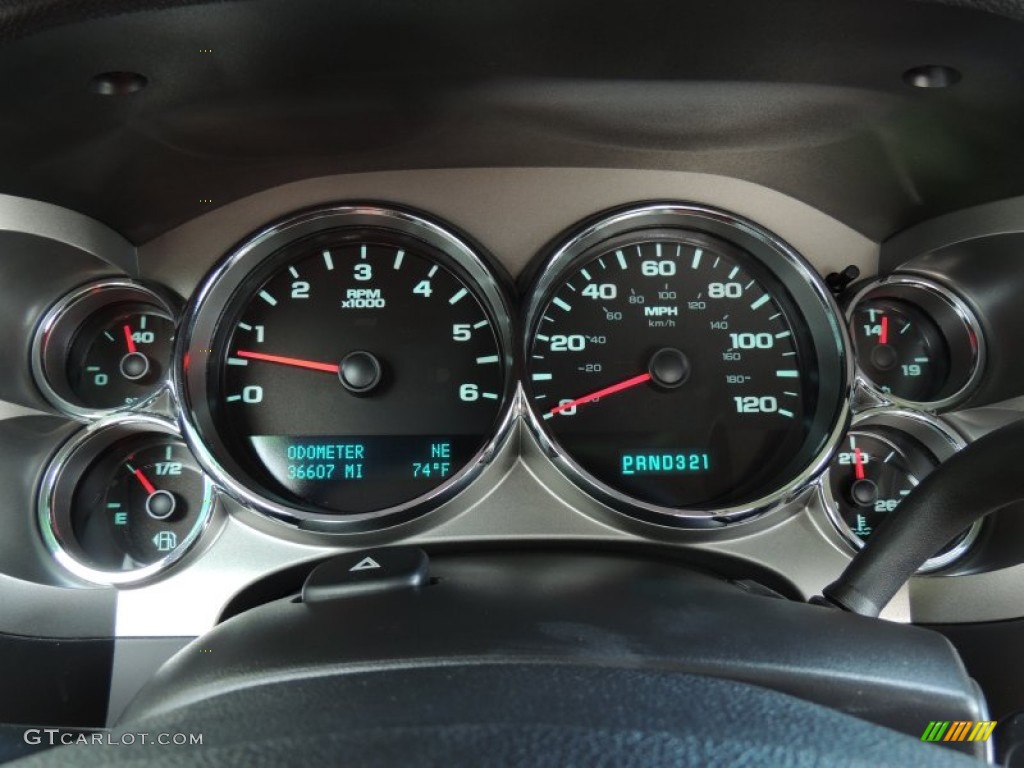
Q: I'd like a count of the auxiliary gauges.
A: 4